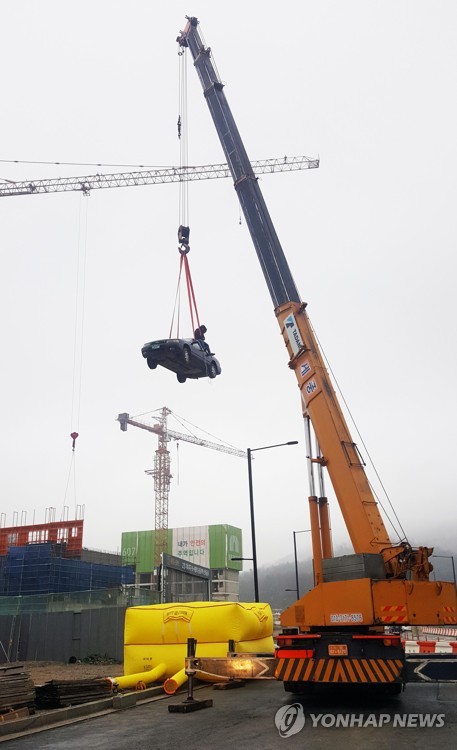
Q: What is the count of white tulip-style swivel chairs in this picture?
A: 0